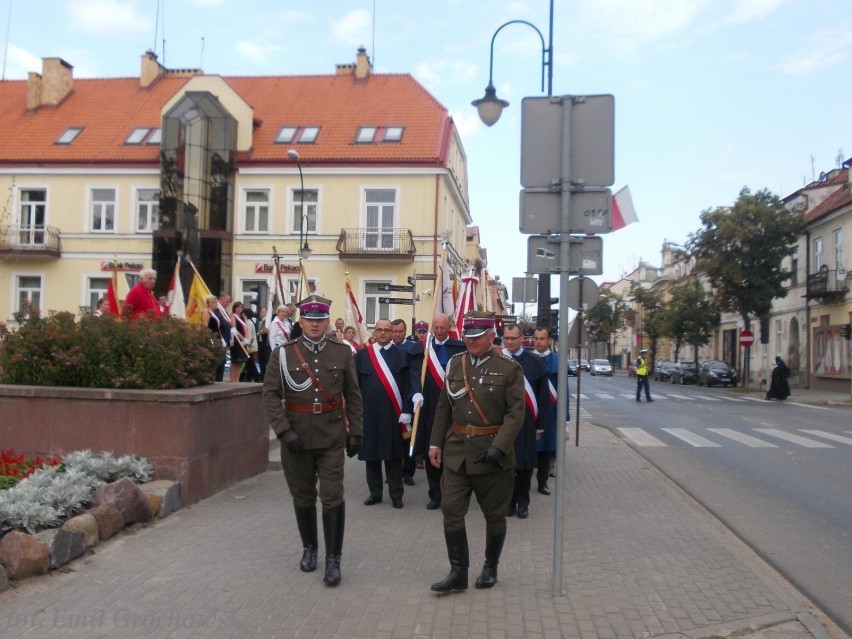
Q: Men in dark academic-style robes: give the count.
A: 5